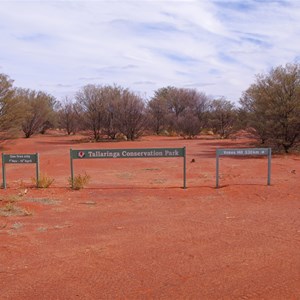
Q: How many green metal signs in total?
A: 3